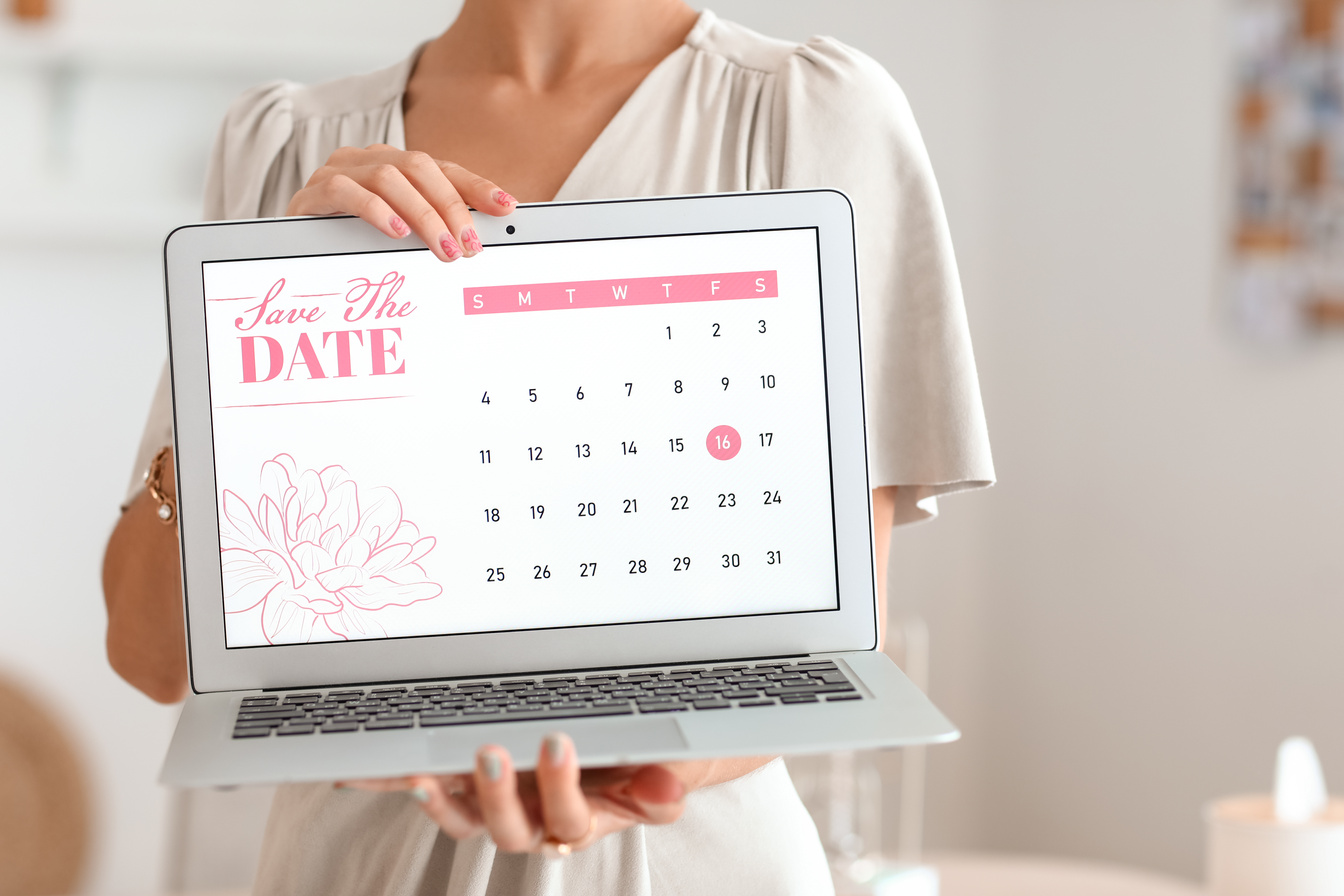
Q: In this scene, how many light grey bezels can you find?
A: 1